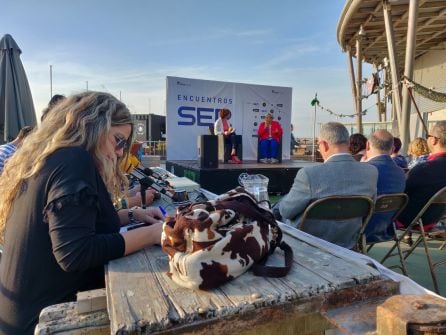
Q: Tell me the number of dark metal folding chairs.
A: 3